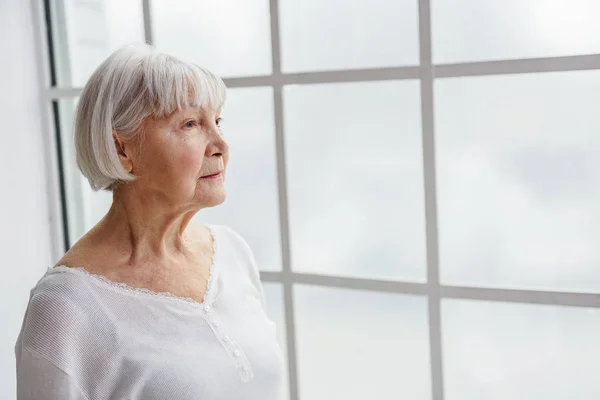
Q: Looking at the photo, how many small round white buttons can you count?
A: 5